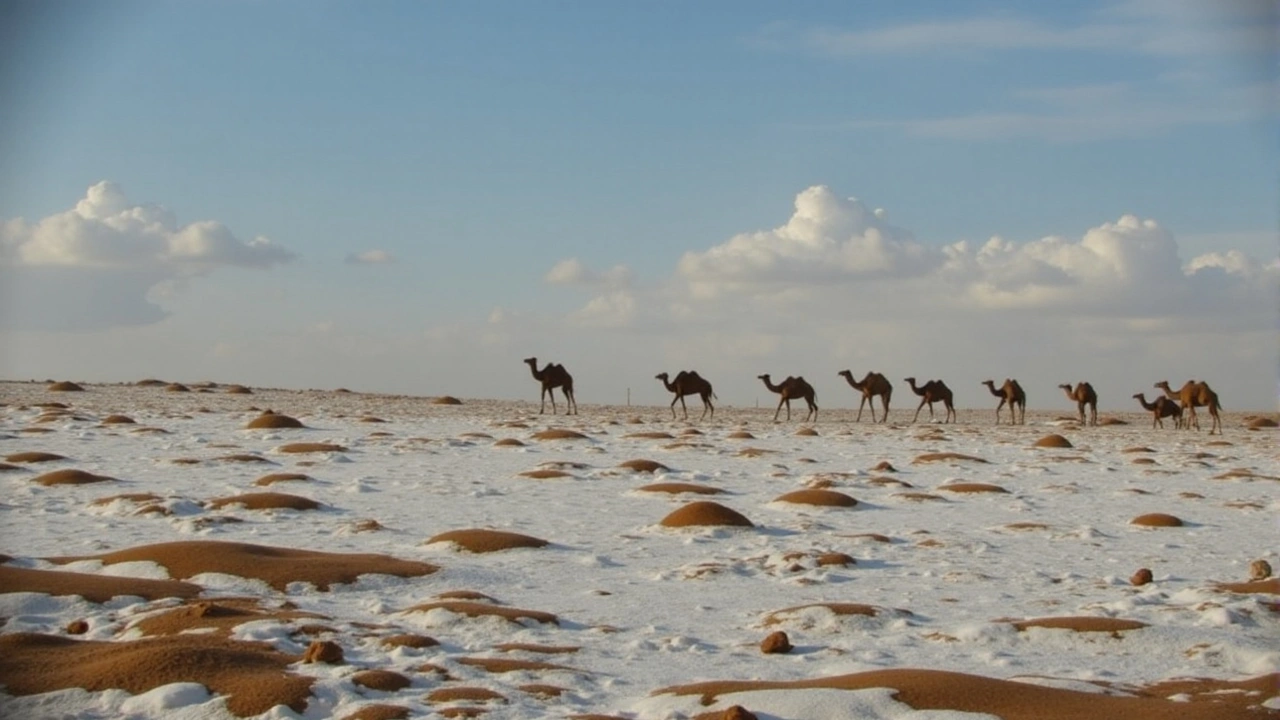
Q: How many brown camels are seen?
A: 9